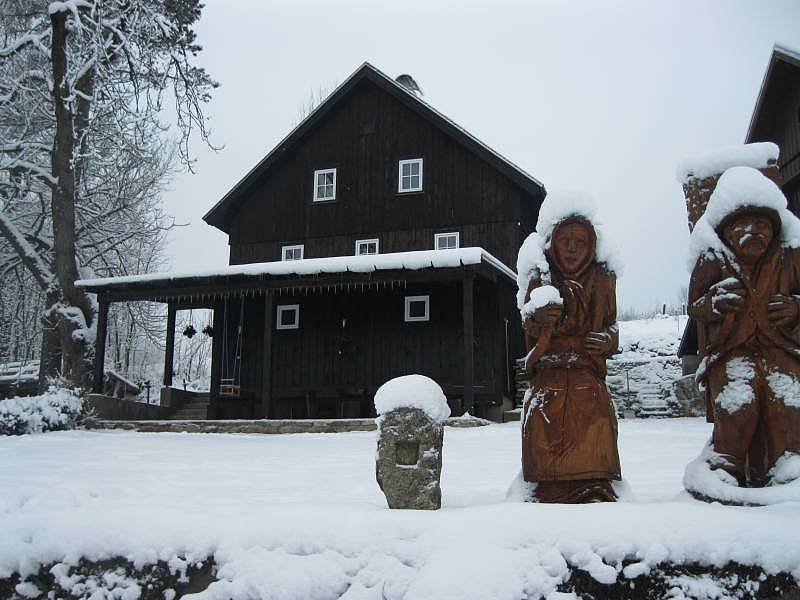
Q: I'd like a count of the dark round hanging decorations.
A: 2